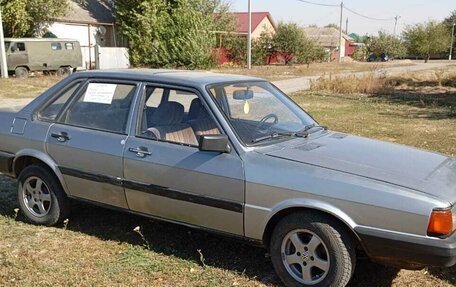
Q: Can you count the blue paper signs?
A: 0